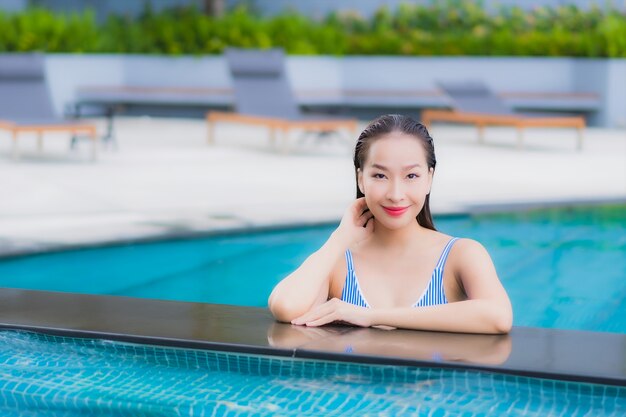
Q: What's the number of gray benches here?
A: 3